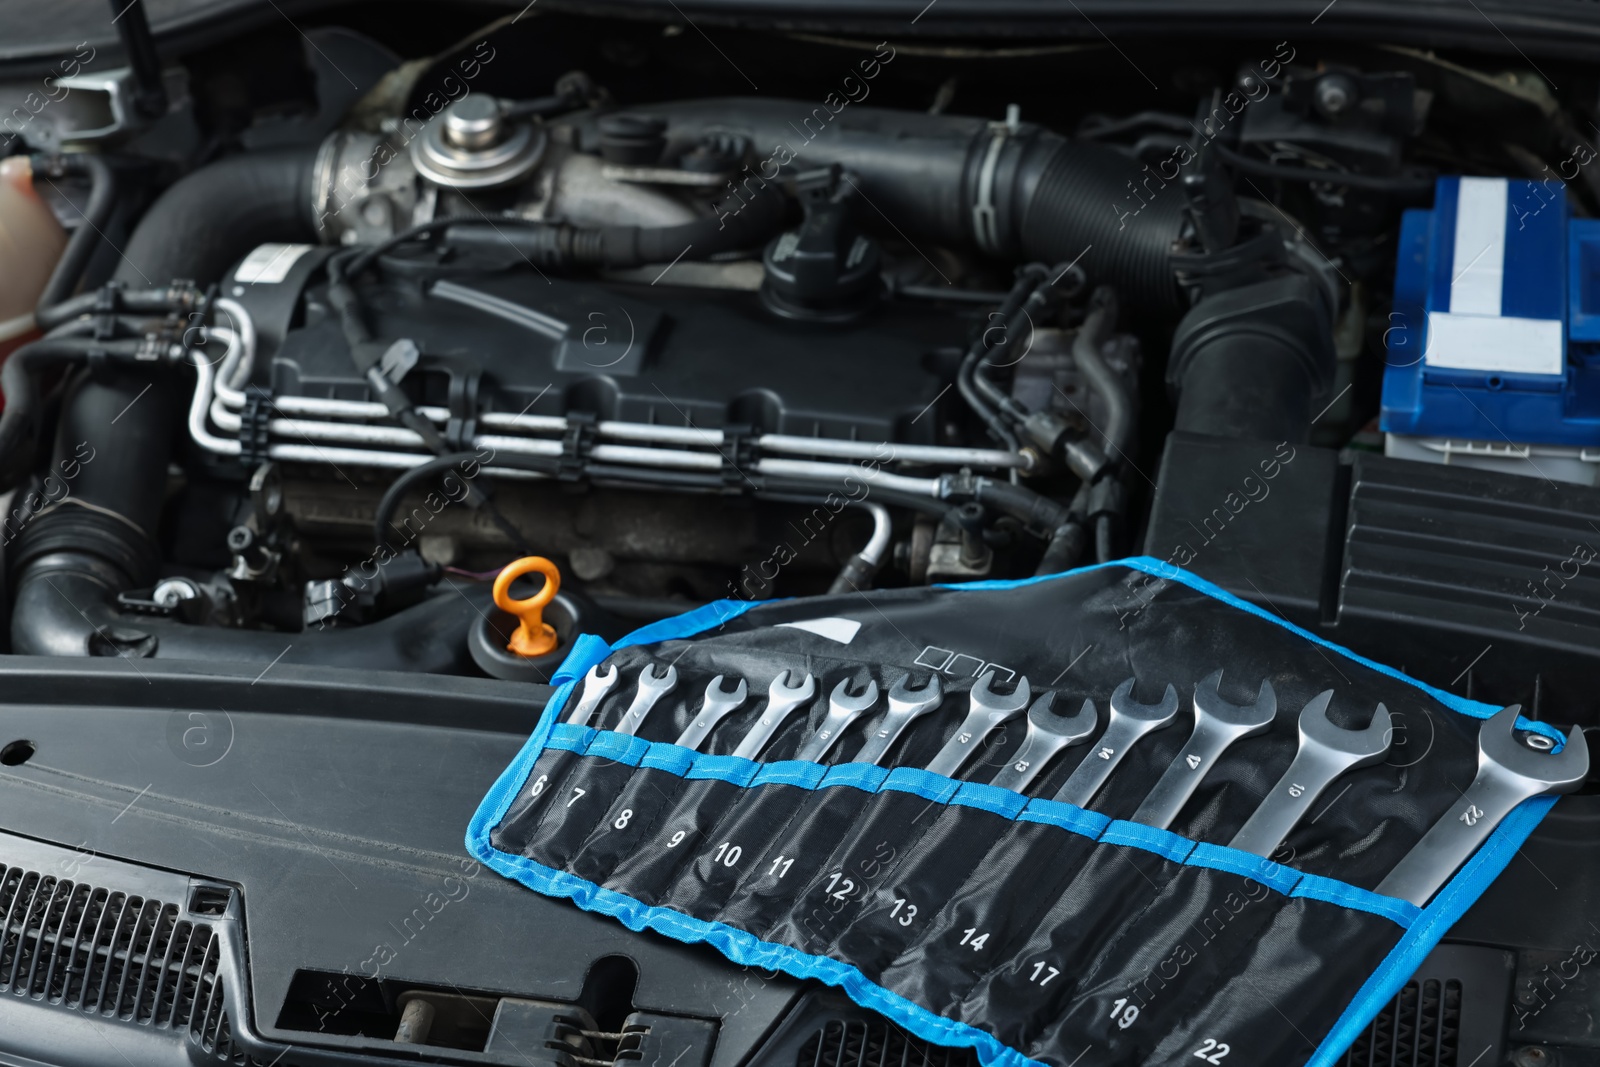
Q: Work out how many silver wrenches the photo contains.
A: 12